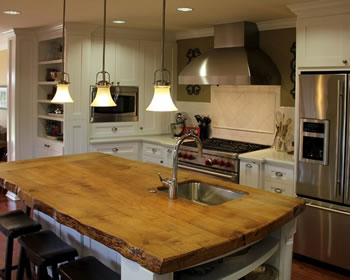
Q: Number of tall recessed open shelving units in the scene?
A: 1